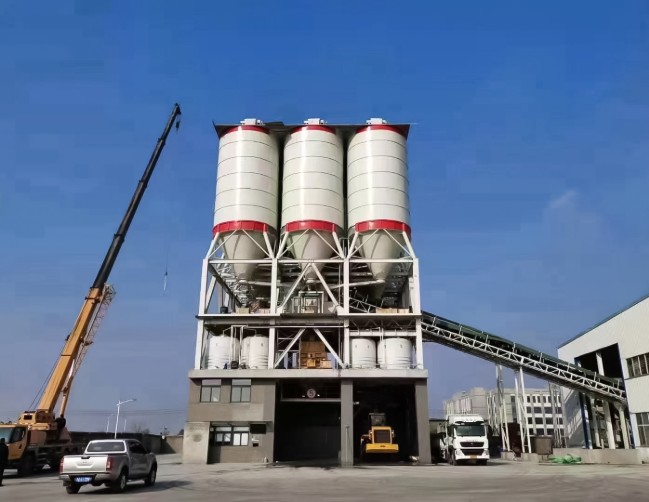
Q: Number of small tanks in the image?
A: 4